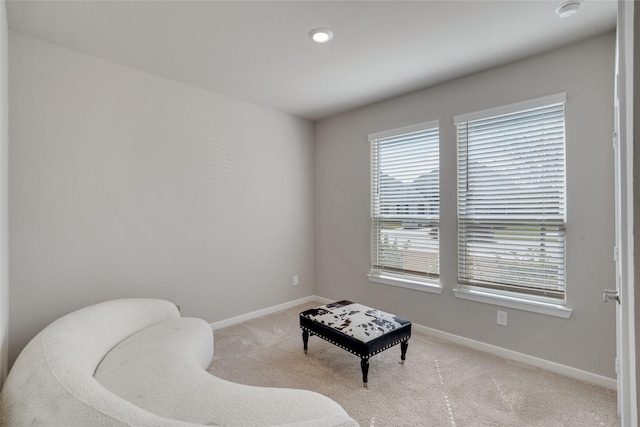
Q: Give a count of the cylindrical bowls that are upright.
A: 0